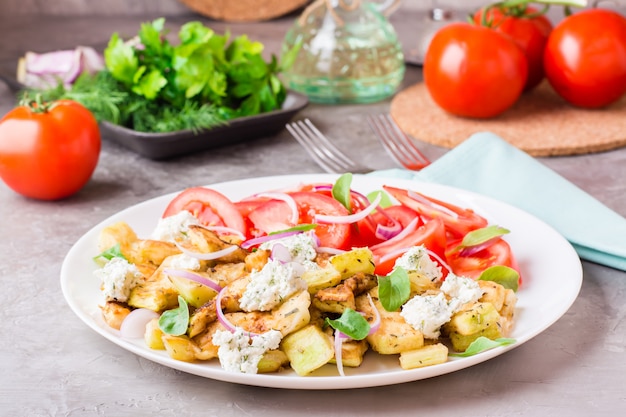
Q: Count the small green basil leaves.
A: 10